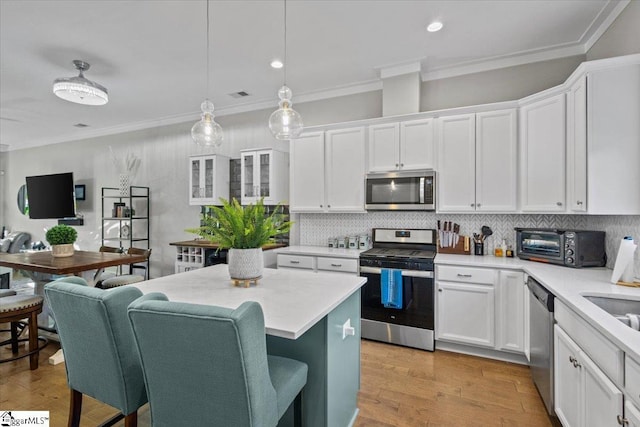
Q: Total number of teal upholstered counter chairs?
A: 2